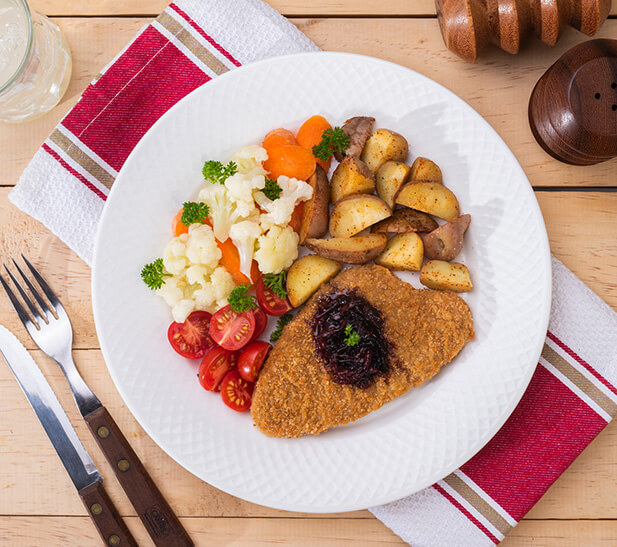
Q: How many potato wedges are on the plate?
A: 14